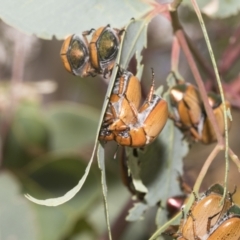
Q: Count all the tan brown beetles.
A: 8